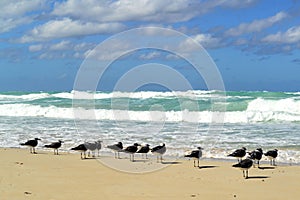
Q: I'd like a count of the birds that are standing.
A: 14